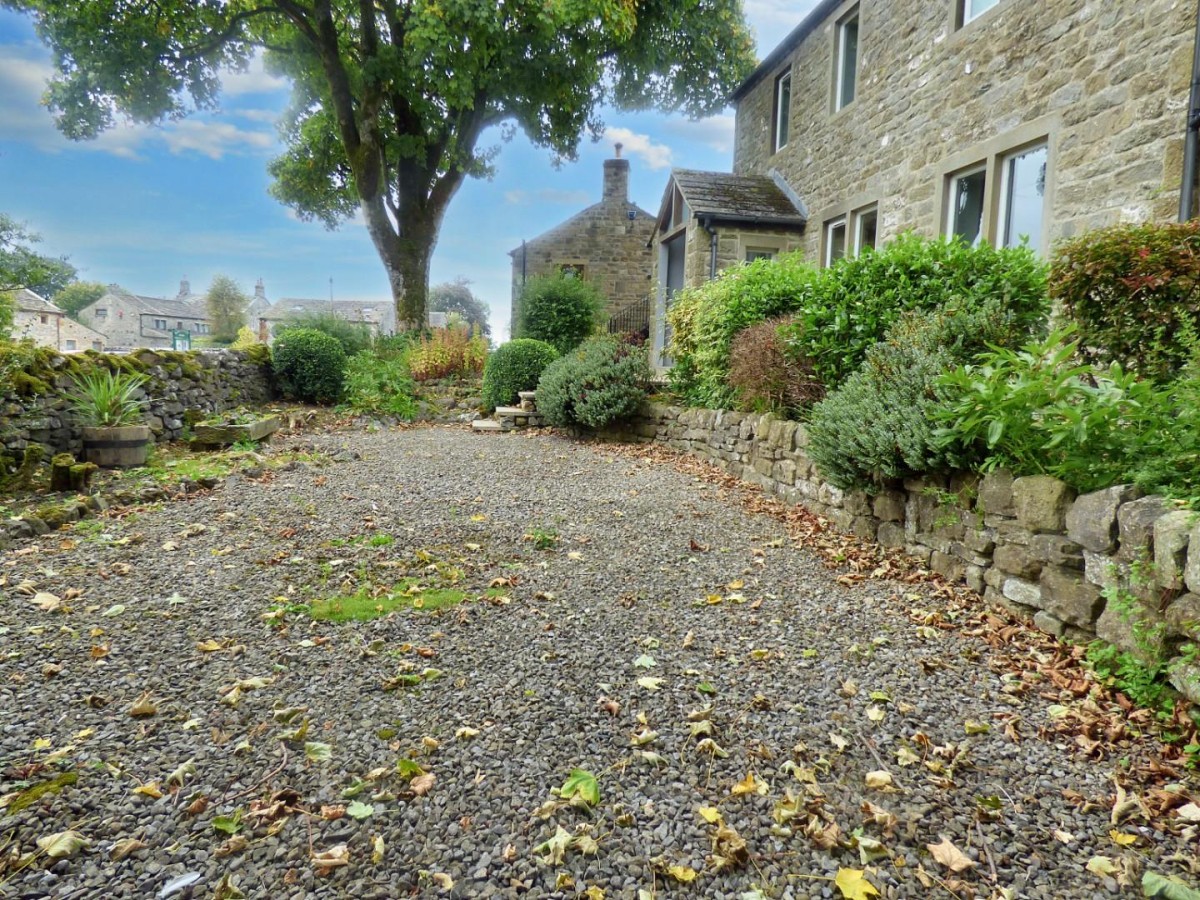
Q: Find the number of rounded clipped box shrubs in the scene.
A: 2